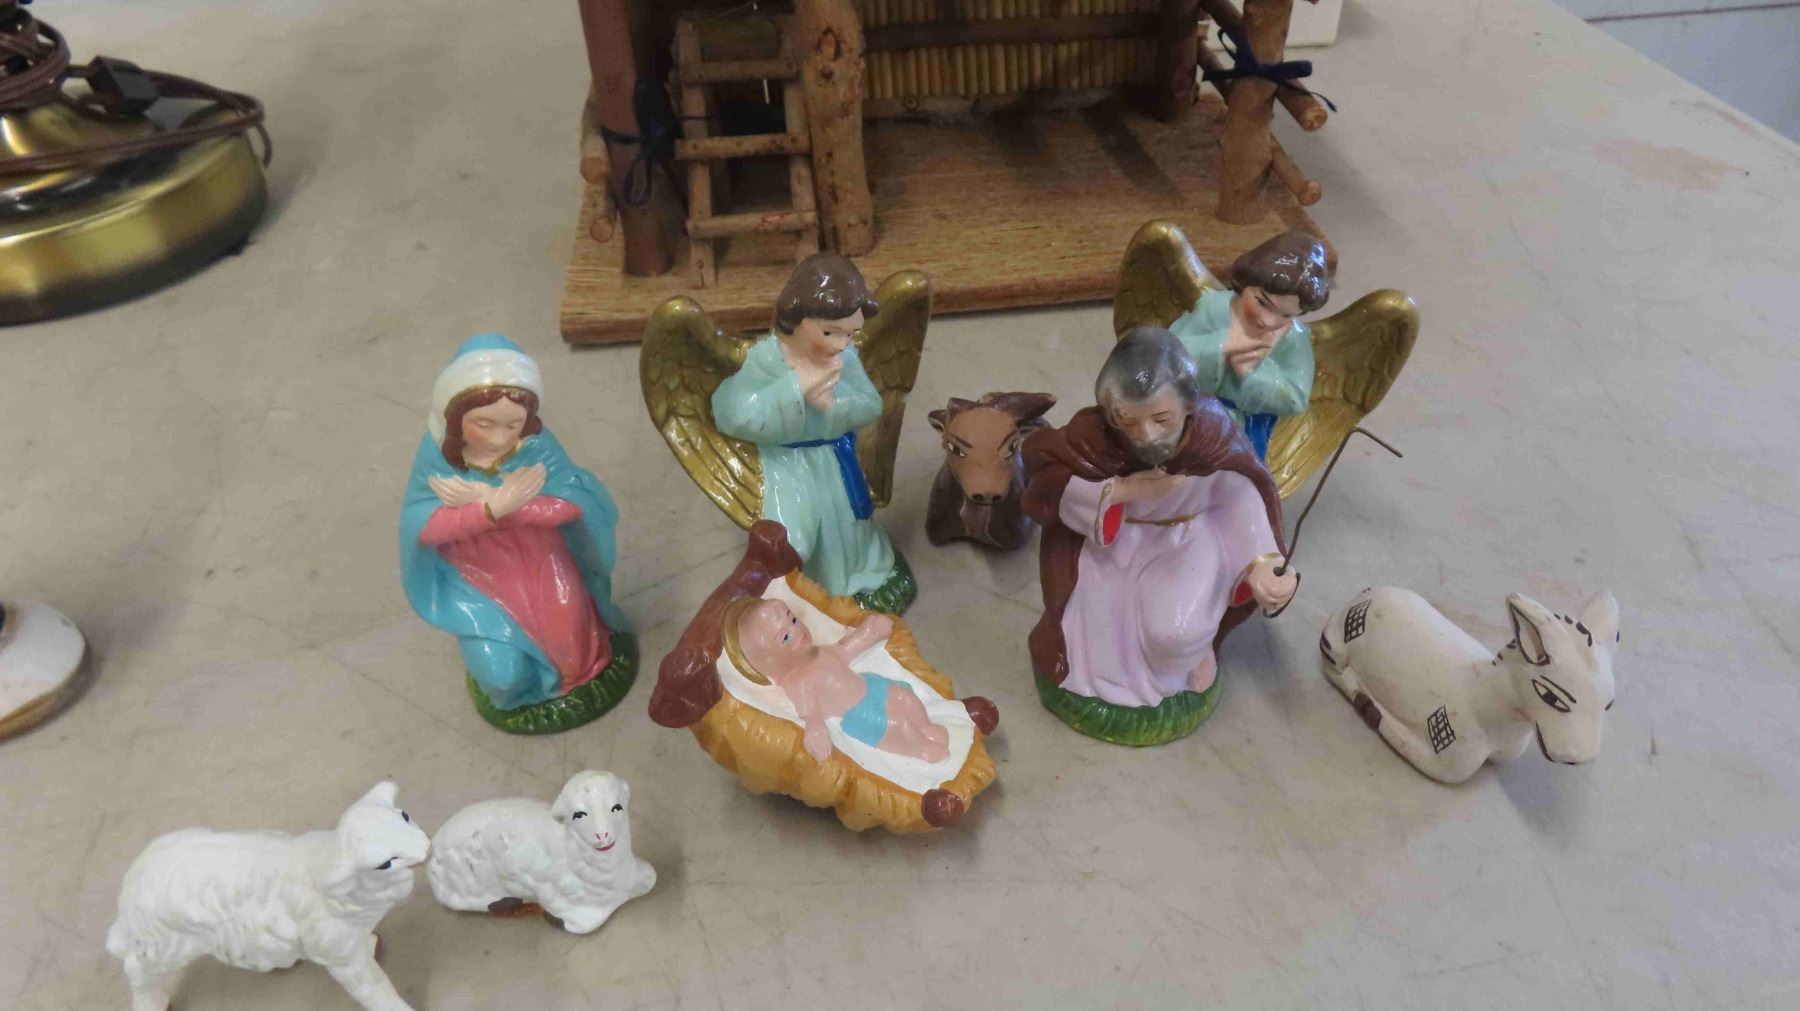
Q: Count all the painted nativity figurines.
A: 9